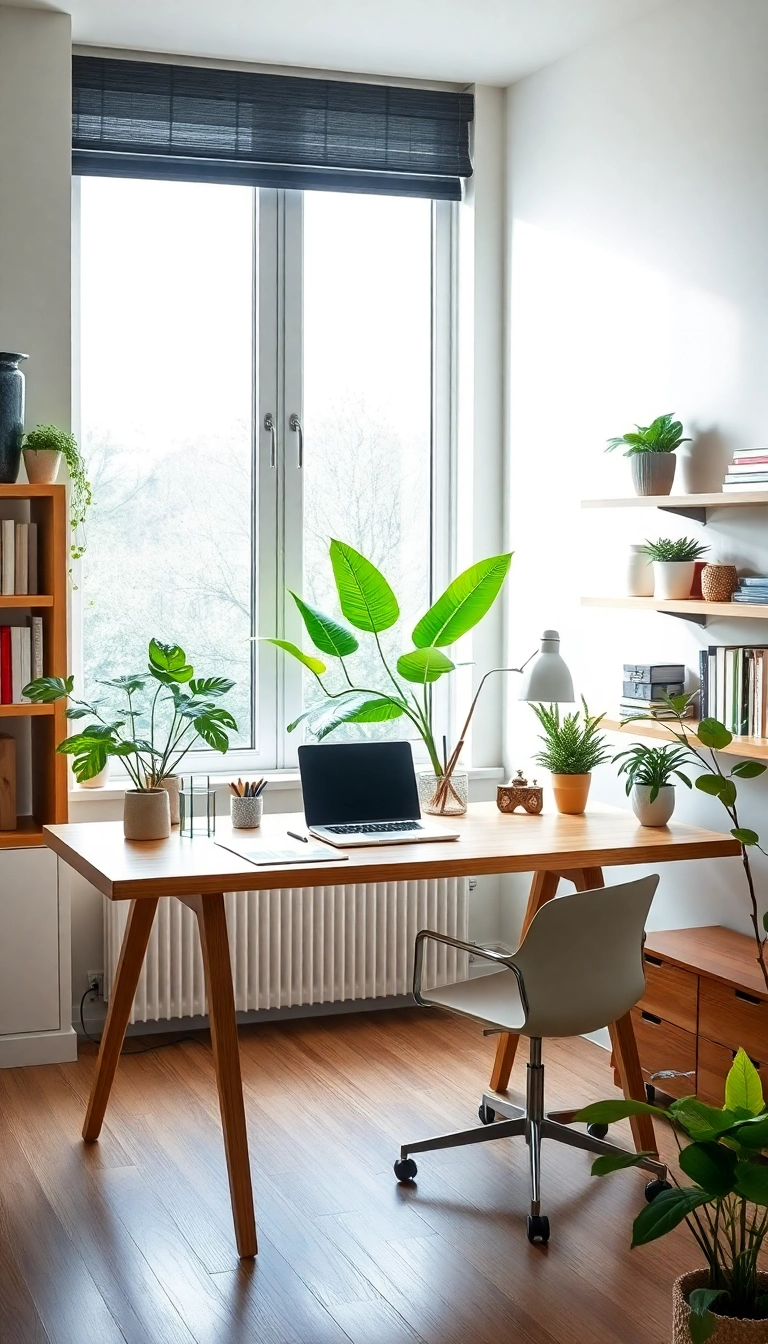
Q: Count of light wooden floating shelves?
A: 3